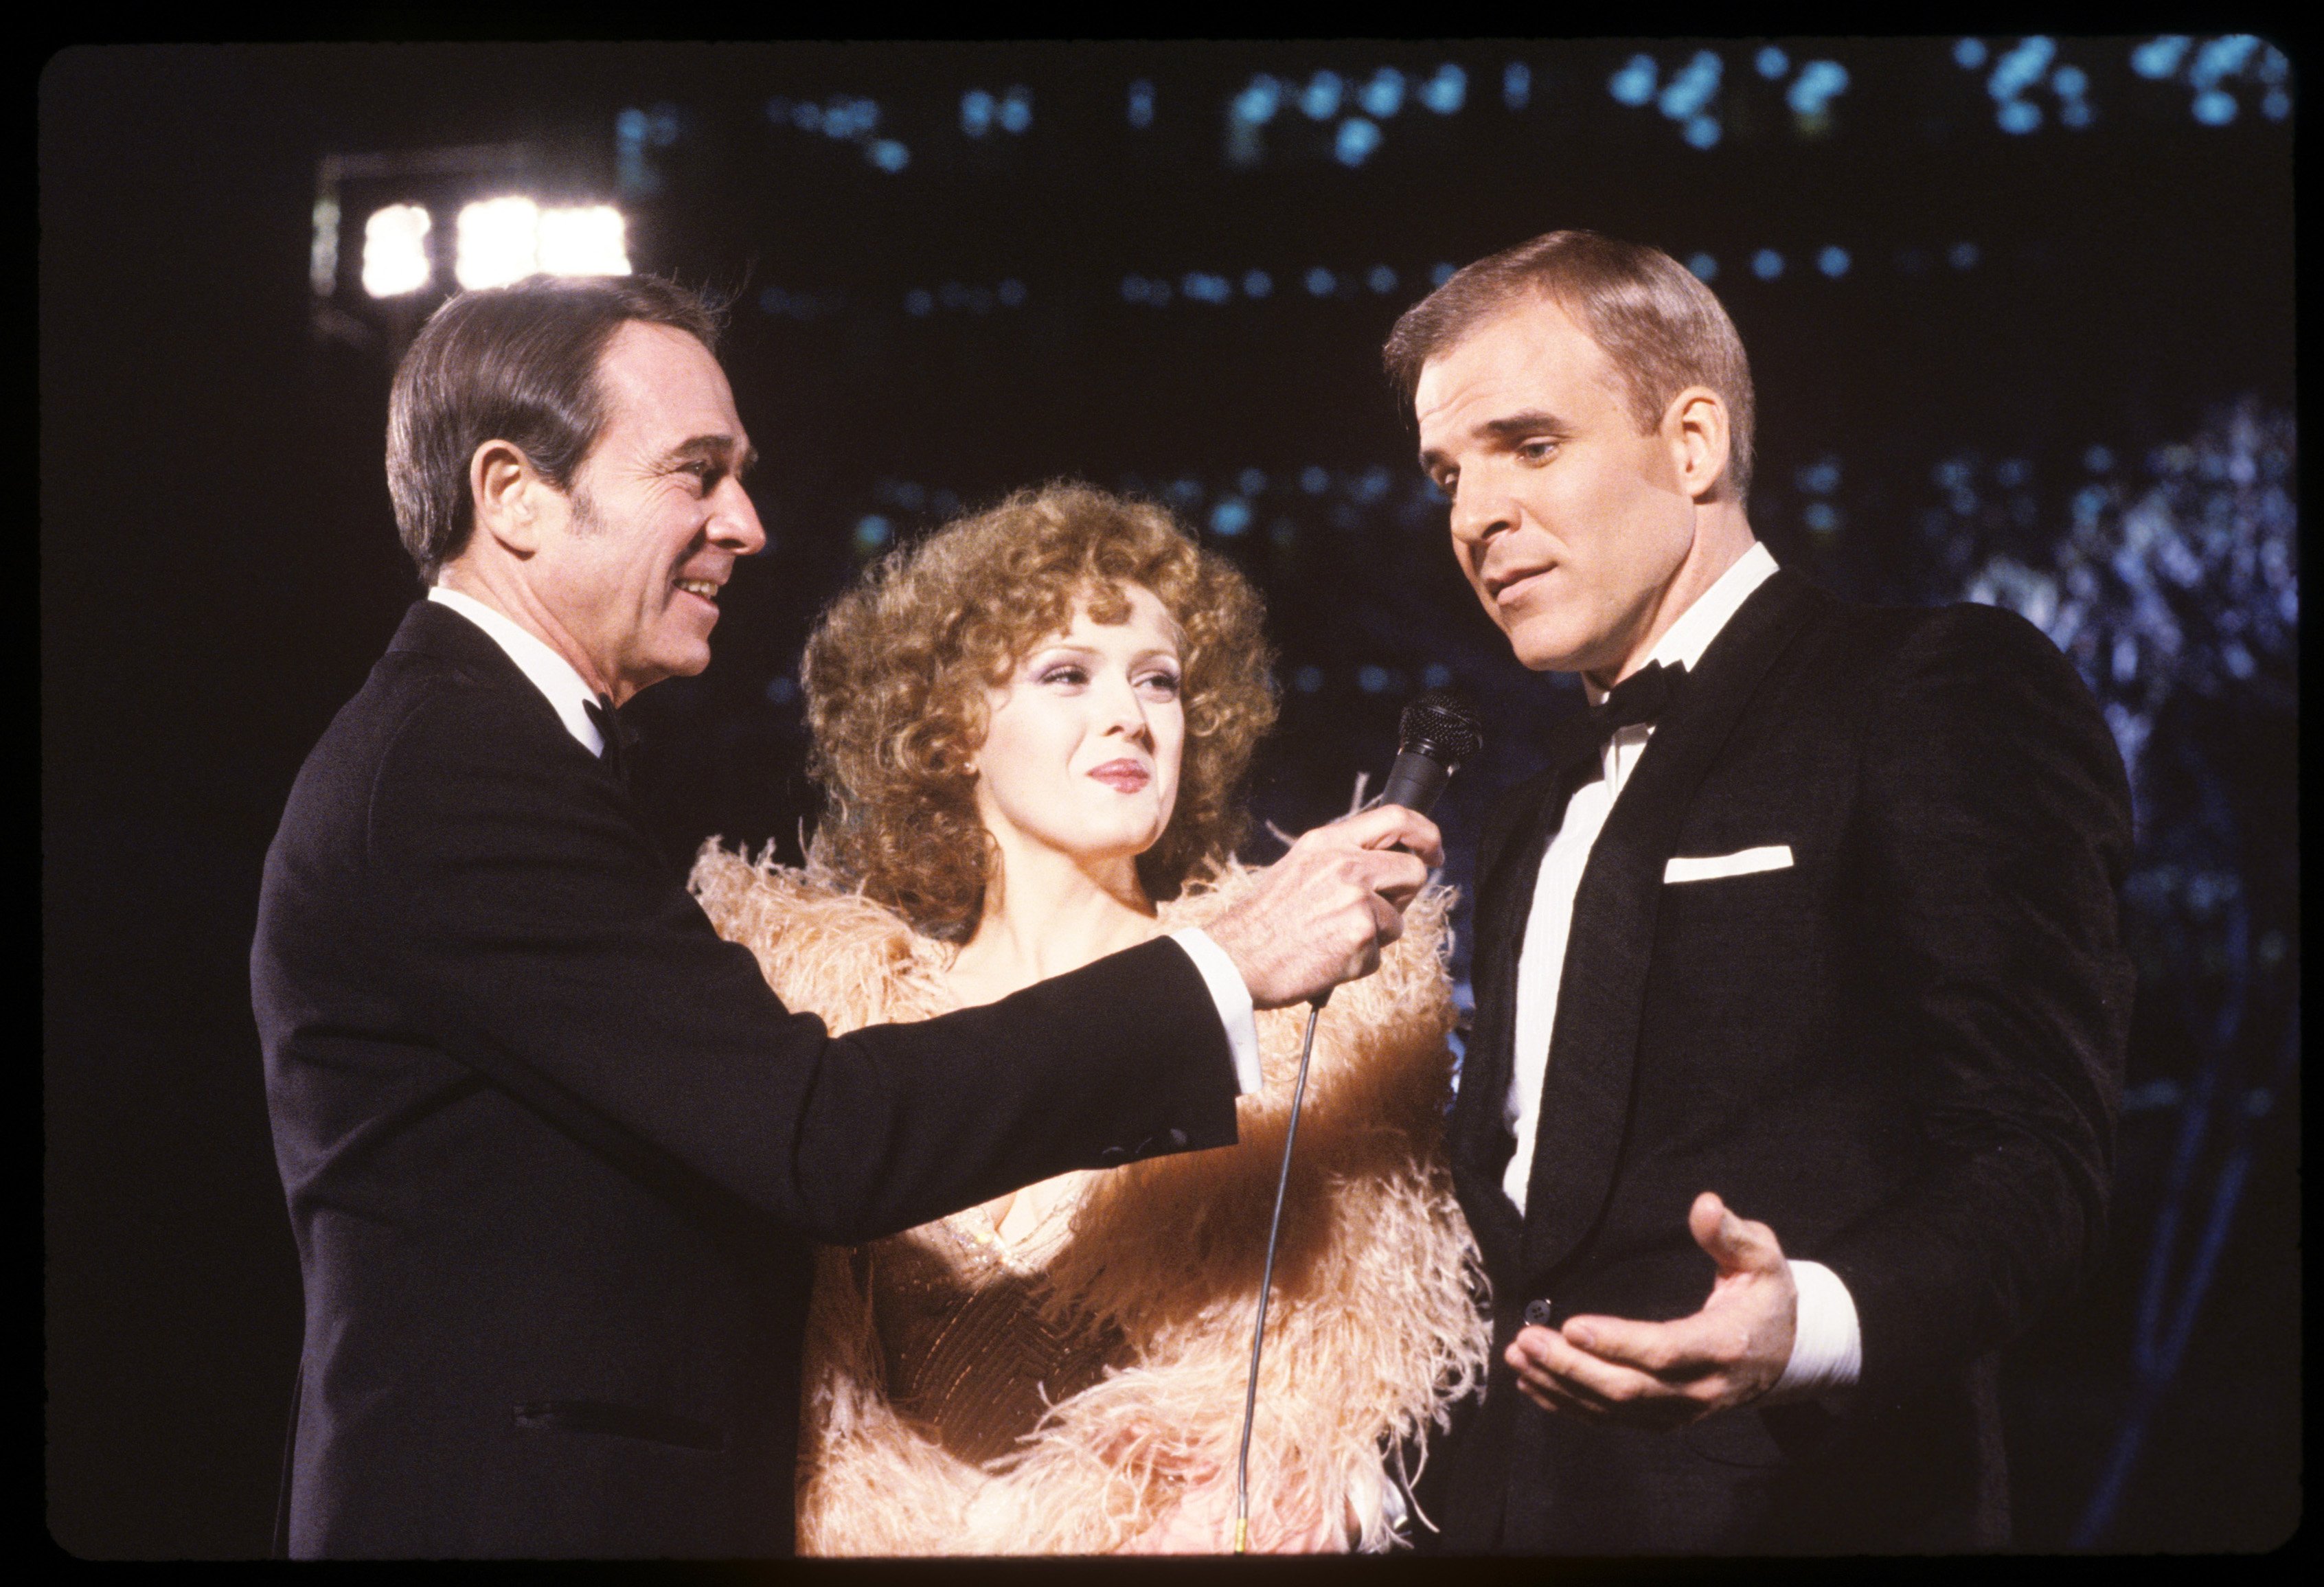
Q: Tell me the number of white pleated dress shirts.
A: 1